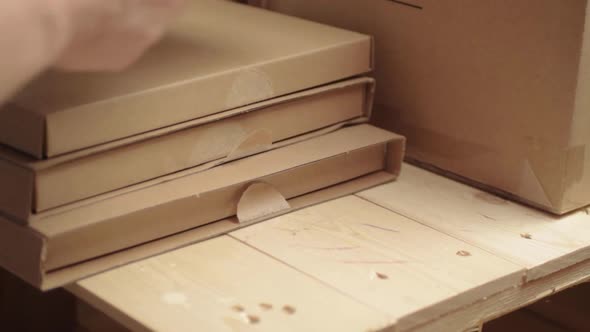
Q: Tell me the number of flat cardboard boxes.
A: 3